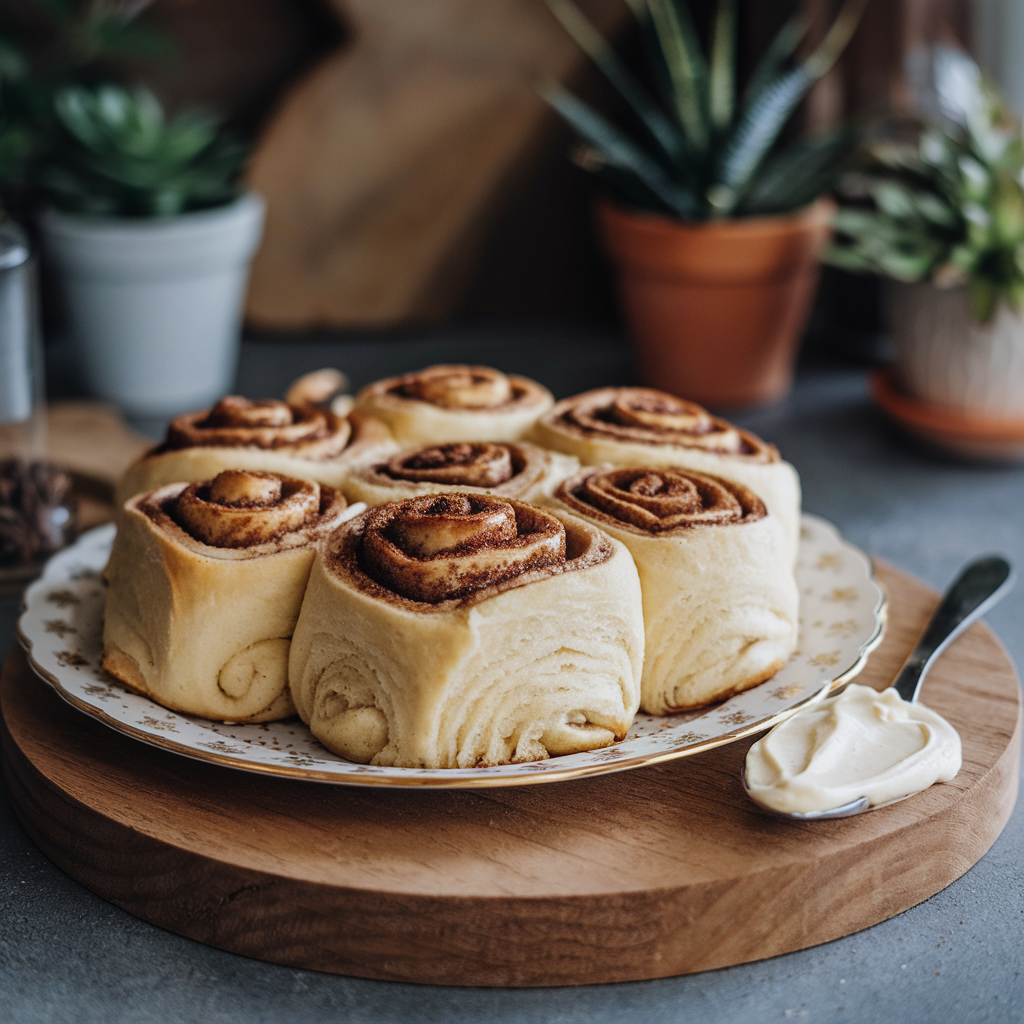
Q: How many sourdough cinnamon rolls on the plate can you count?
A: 7